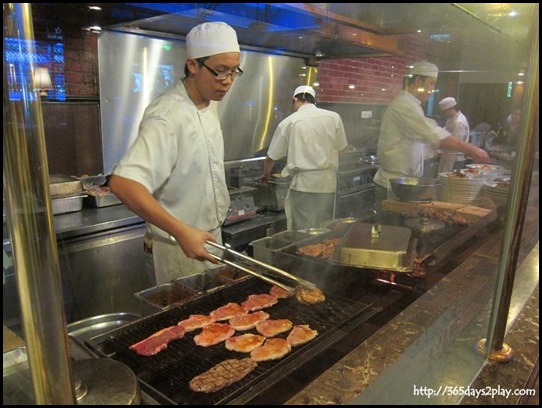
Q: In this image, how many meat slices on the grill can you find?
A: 13